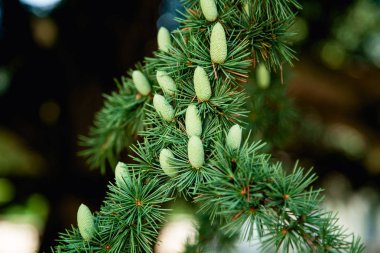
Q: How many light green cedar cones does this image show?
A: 14